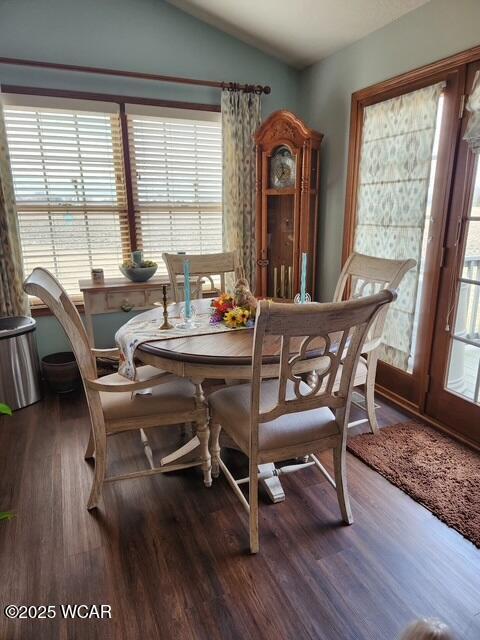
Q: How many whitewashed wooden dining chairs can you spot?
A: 4